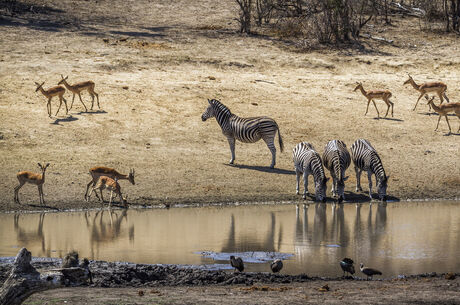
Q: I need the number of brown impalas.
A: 8